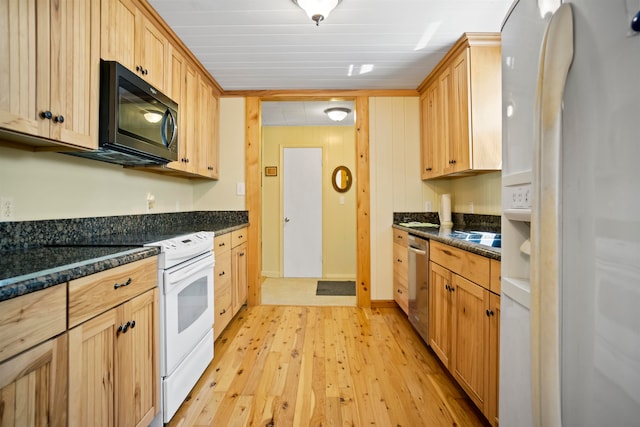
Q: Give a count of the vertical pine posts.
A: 2